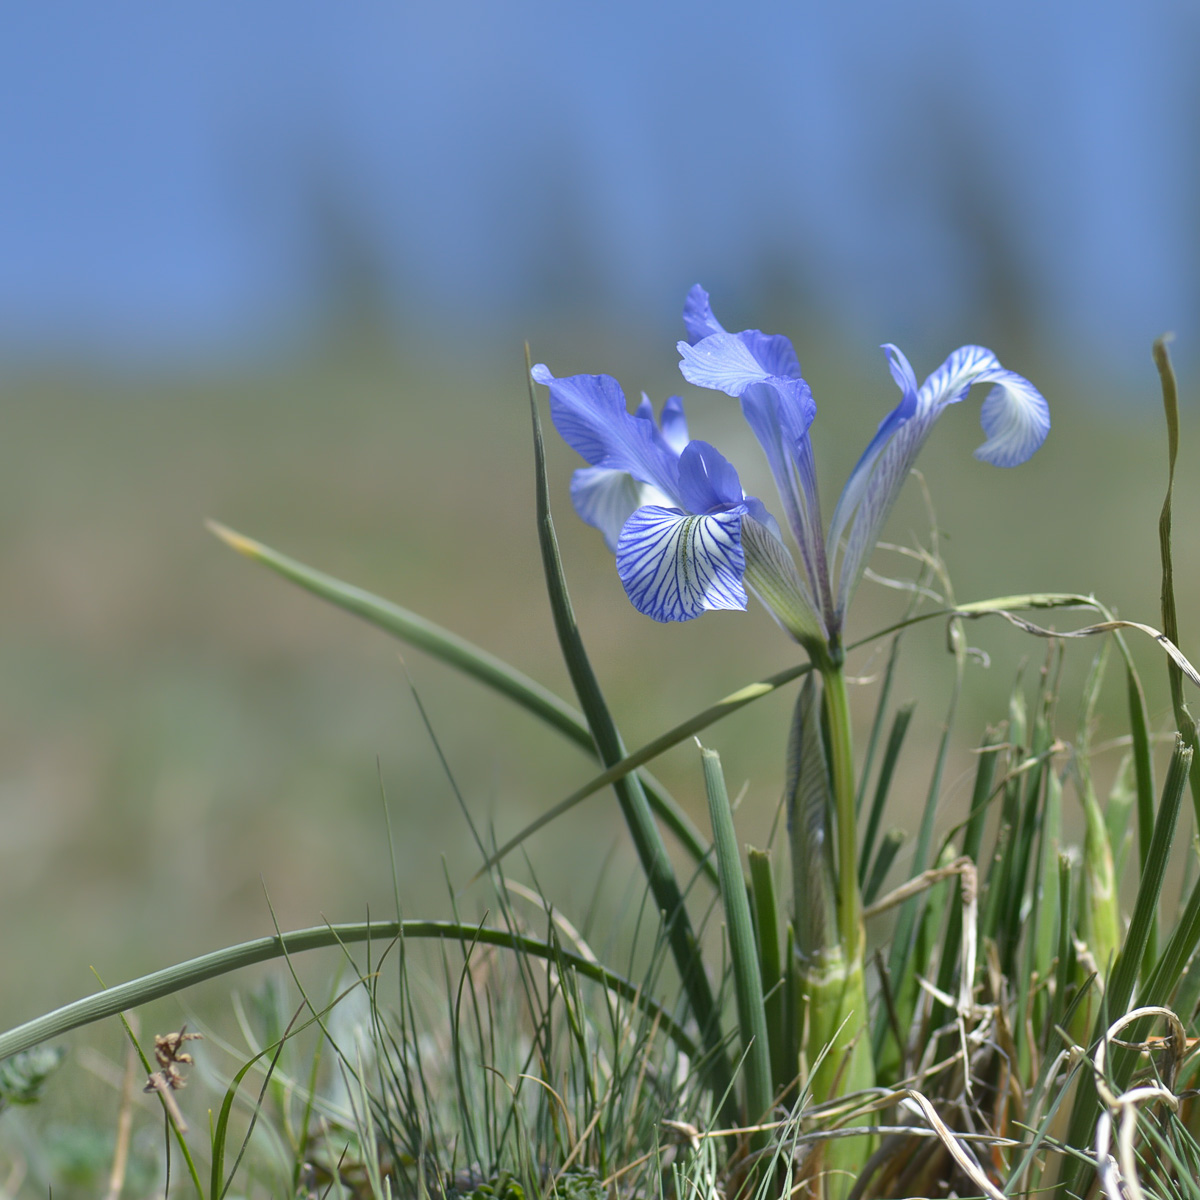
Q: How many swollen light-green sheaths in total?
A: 2